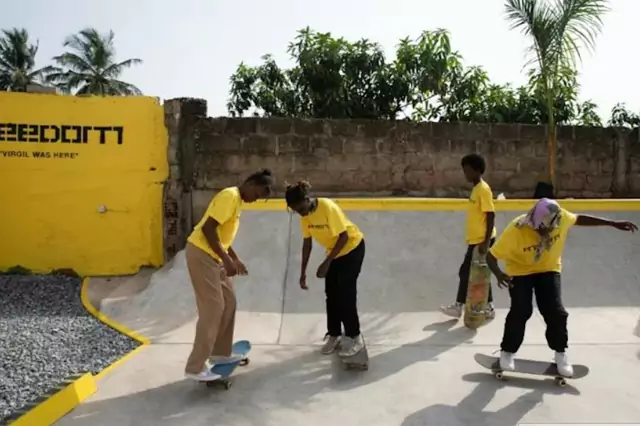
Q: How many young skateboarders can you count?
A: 4